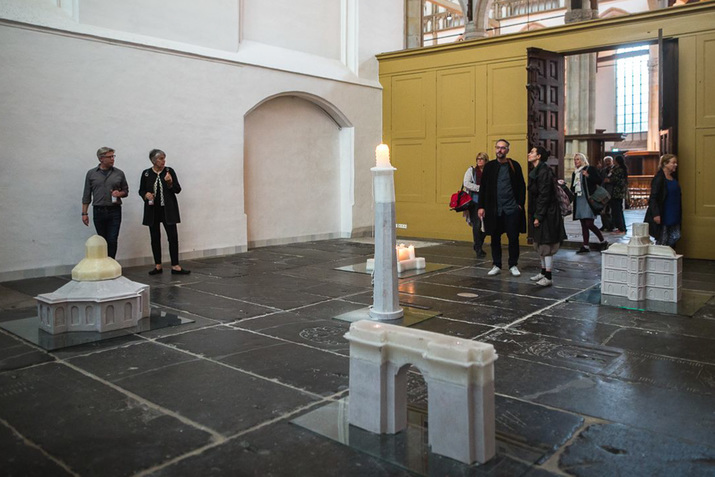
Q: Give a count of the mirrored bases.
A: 5